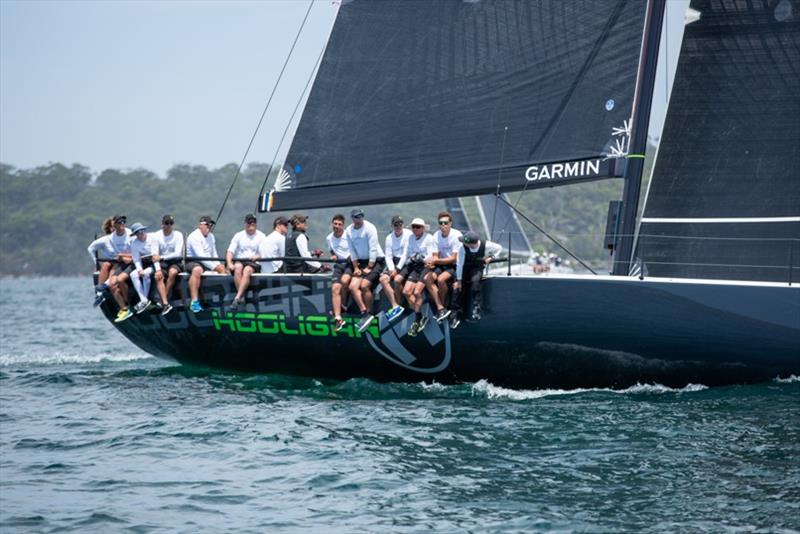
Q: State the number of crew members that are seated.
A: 14